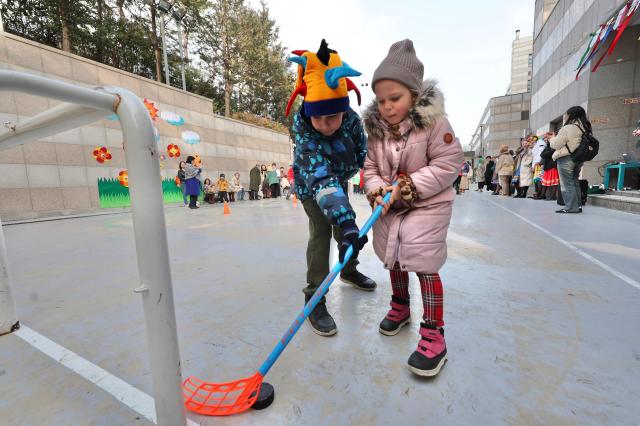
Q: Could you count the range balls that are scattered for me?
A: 0